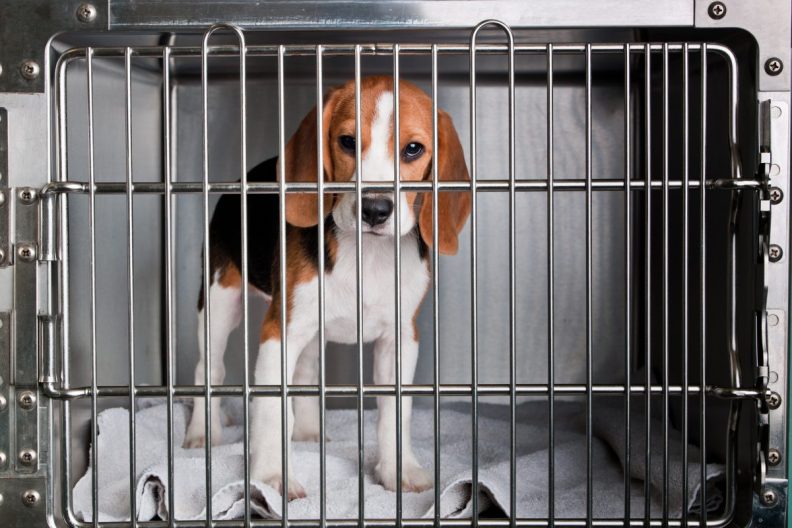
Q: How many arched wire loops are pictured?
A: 2